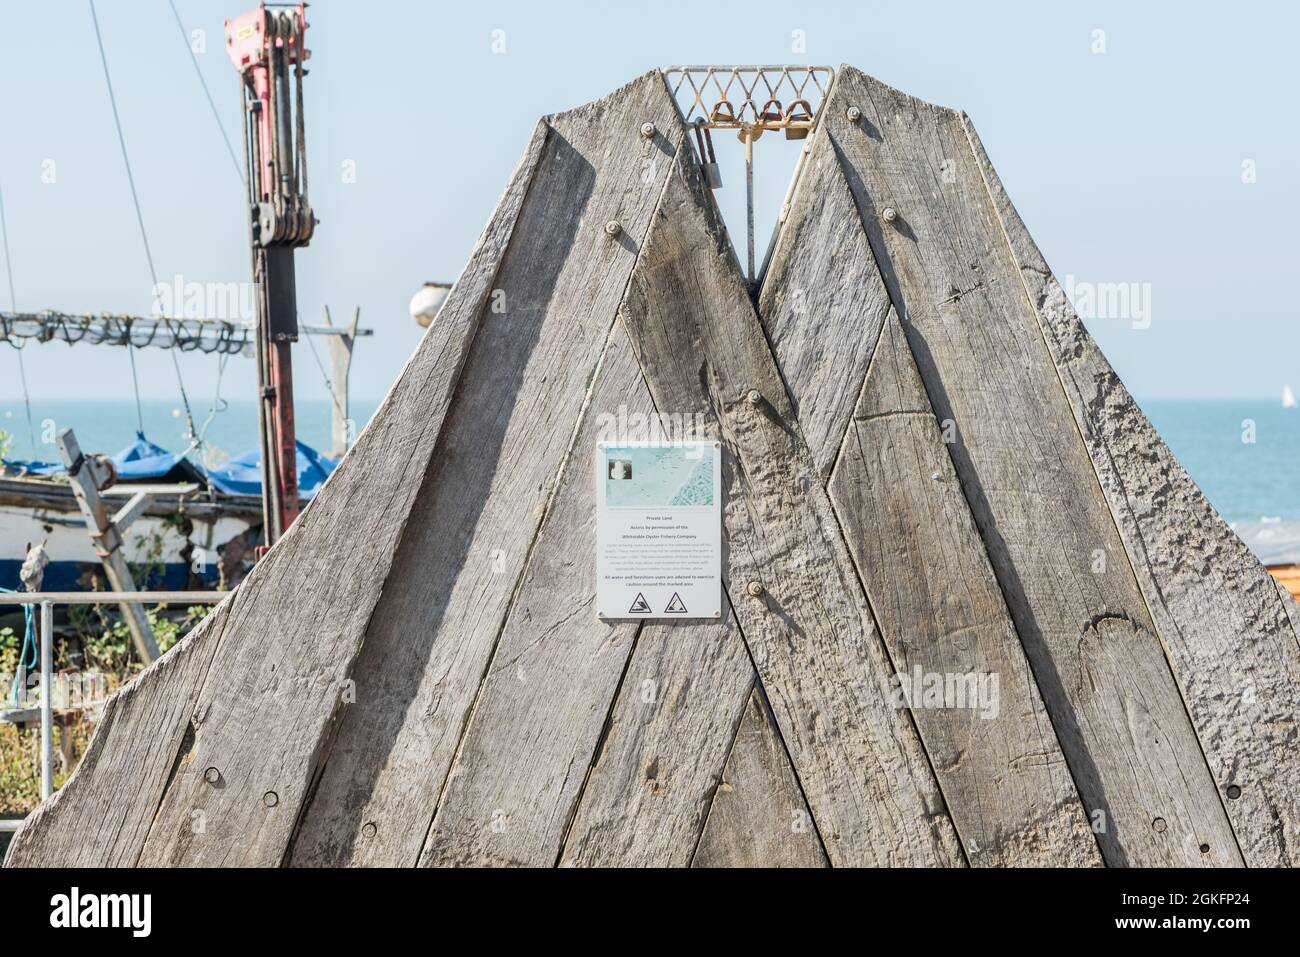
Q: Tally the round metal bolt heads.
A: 6